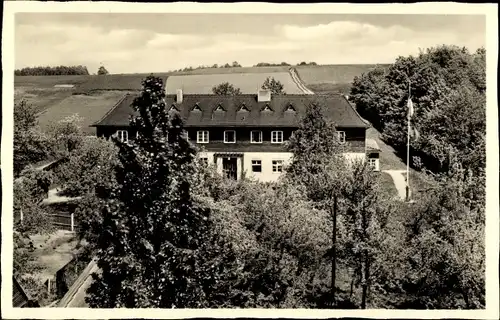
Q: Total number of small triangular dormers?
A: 6